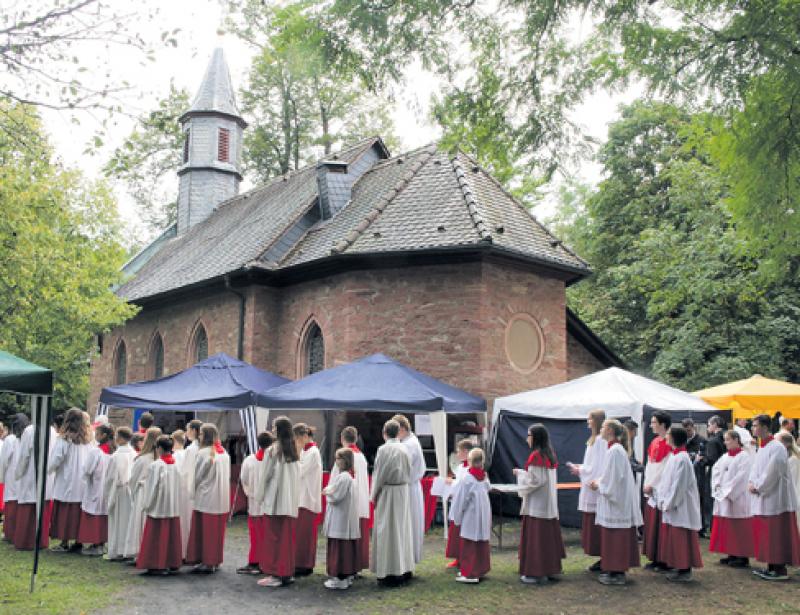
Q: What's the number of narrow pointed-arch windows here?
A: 4